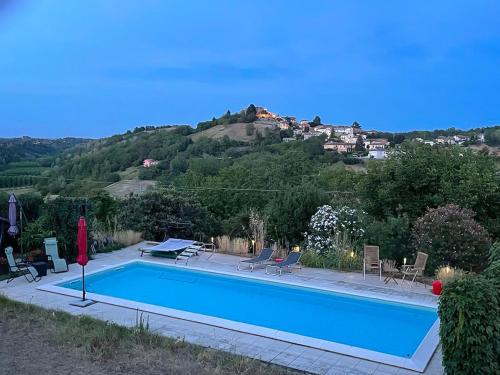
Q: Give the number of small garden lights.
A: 6